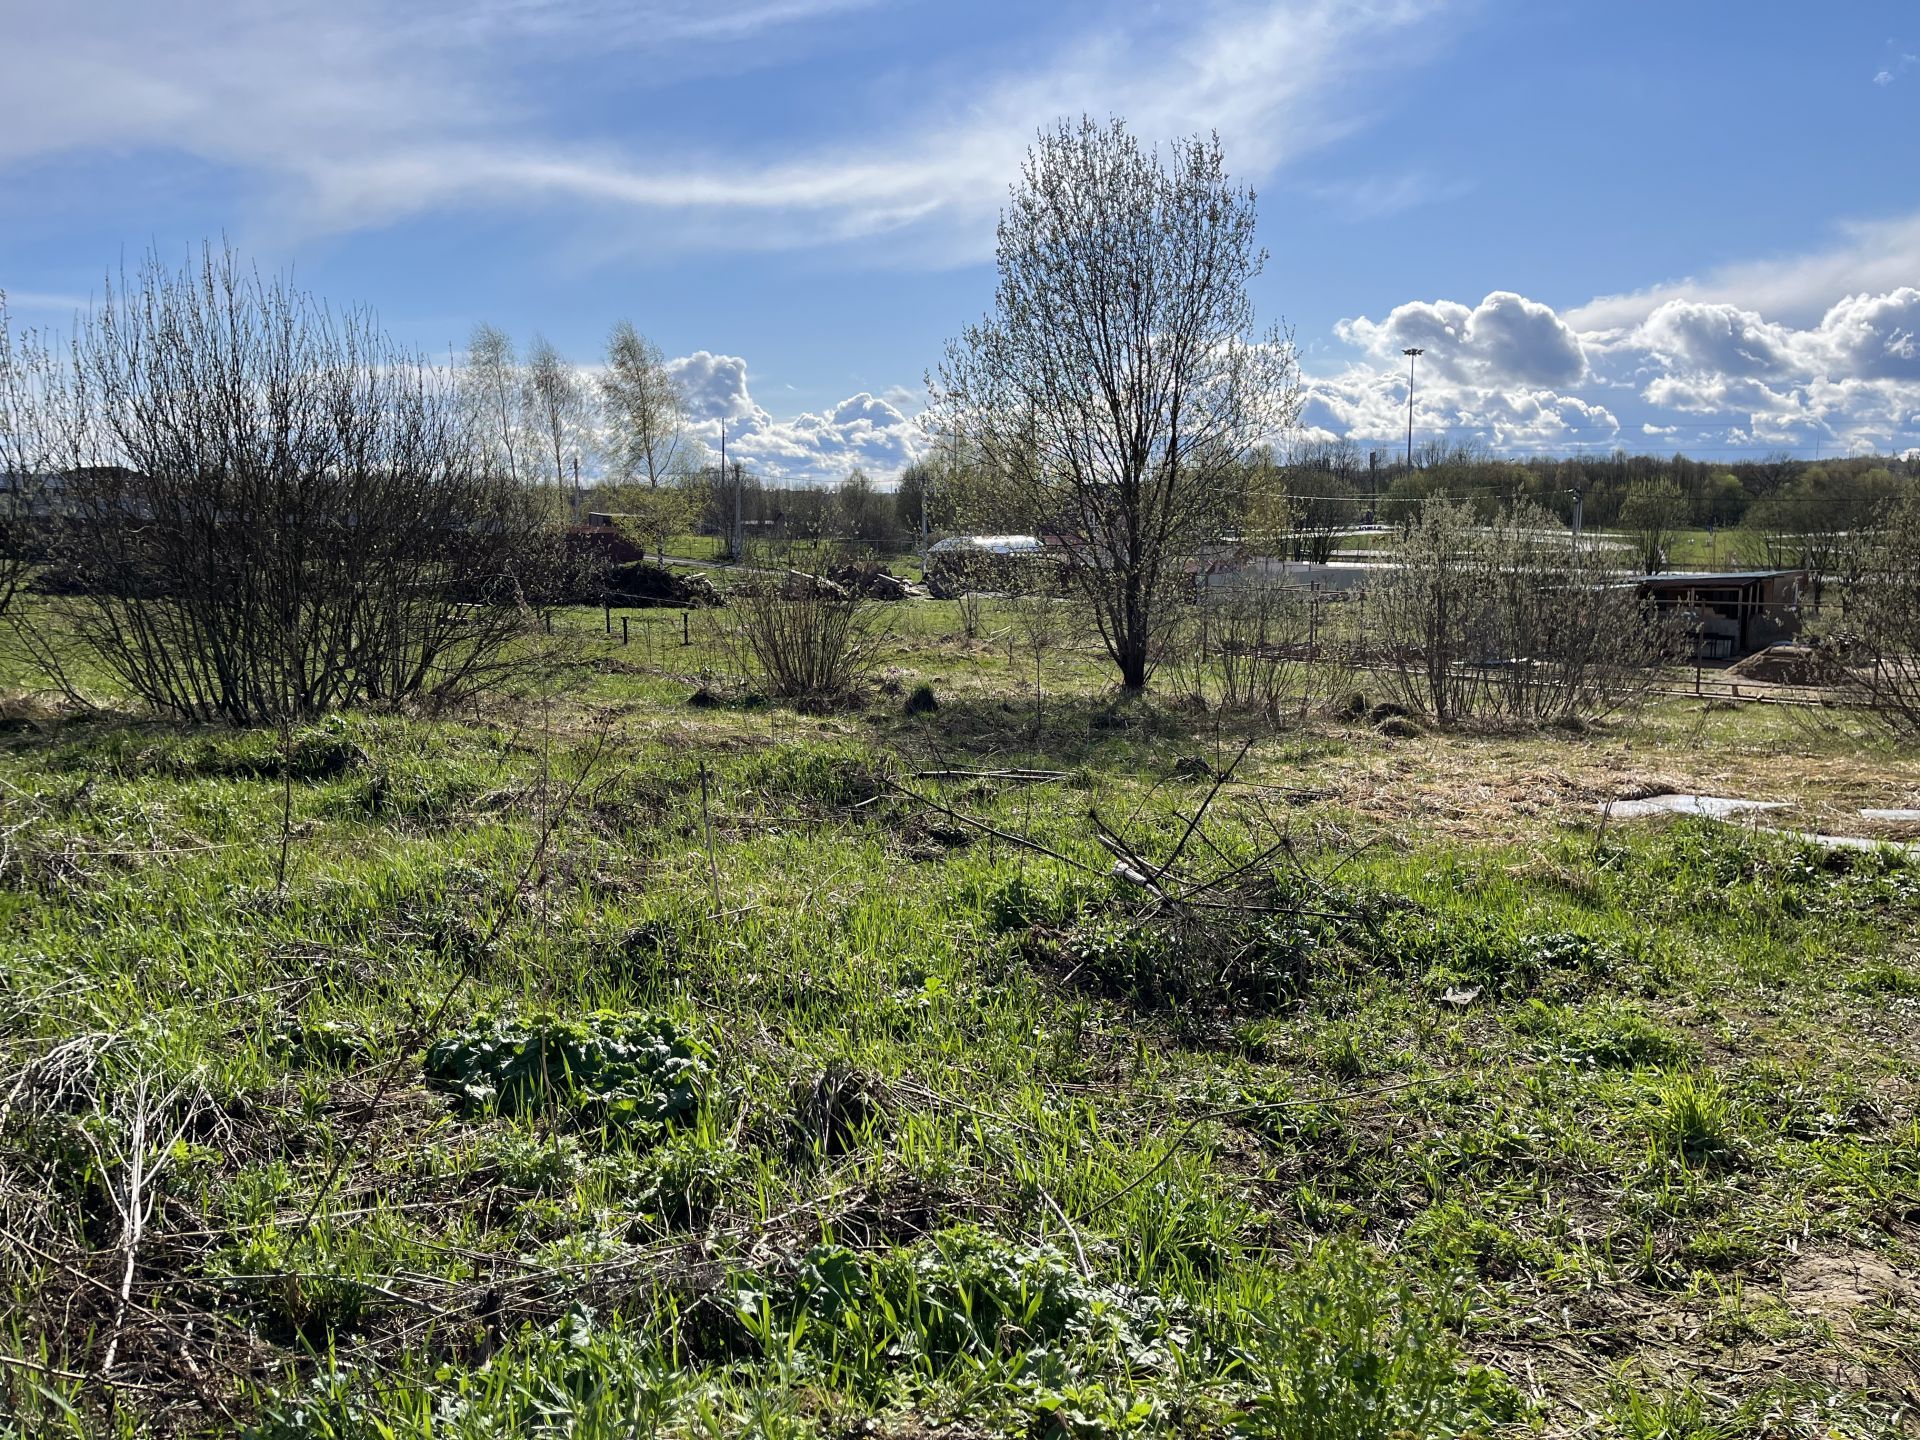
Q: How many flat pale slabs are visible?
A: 3